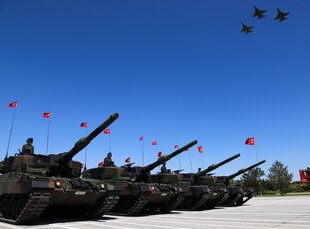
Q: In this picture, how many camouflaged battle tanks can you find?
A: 4